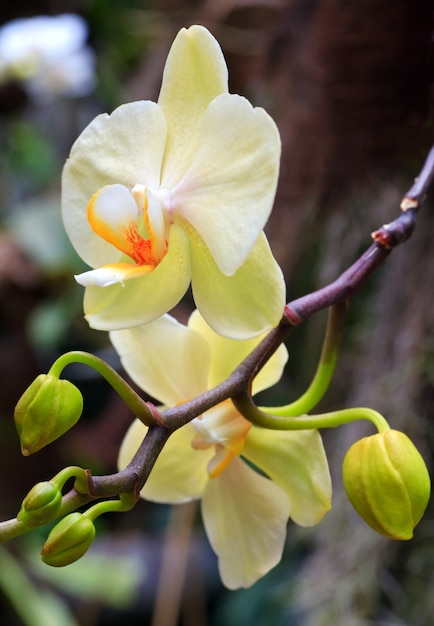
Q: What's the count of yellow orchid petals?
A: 10